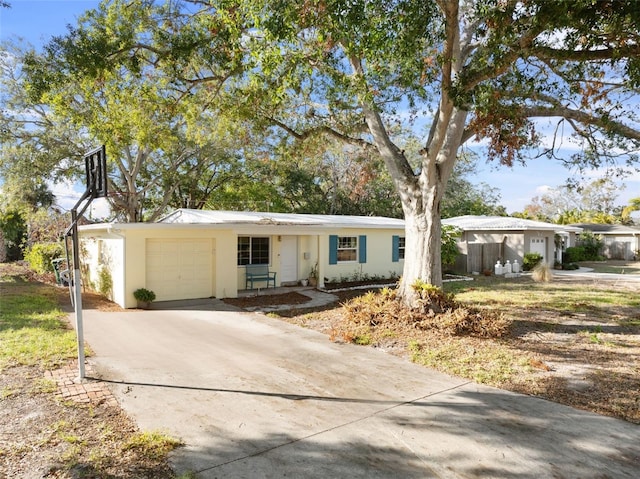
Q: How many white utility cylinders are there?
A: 3